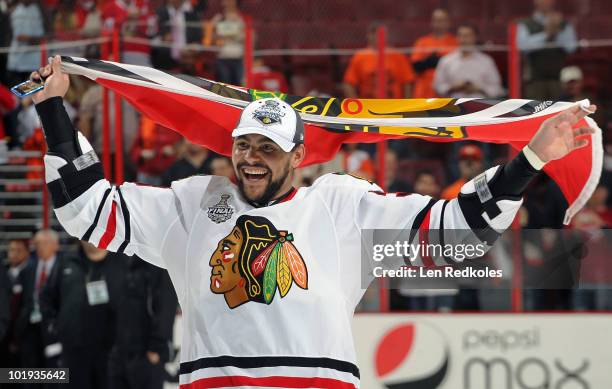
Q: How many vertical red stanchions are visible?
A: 6